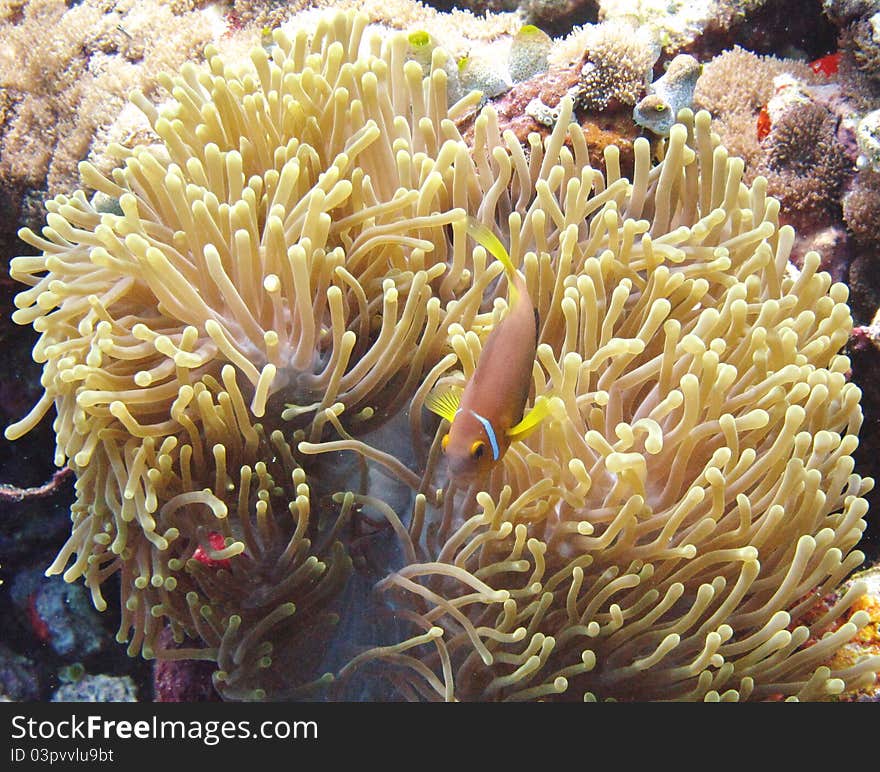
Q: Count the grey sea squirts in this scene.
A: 5